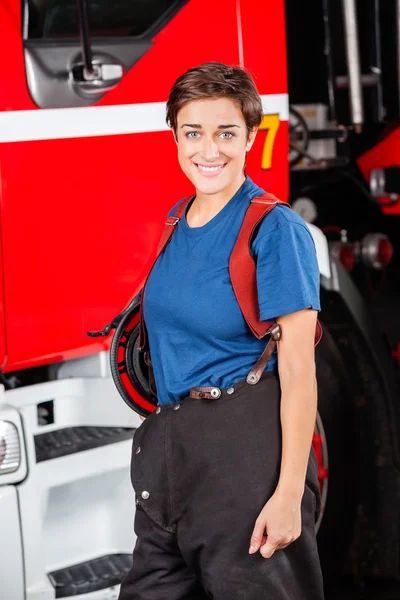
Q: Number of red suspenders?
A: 2